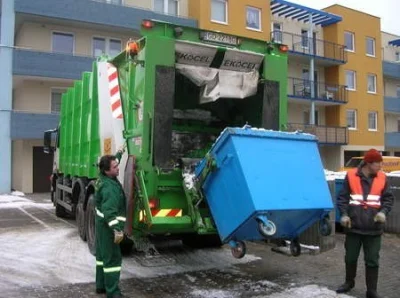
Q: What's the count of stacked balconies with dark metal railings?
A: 3